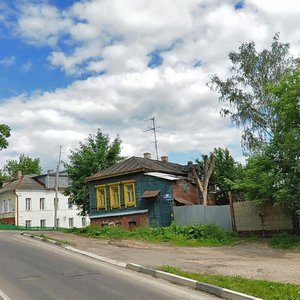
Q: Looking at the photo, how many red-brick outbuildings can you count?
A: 1